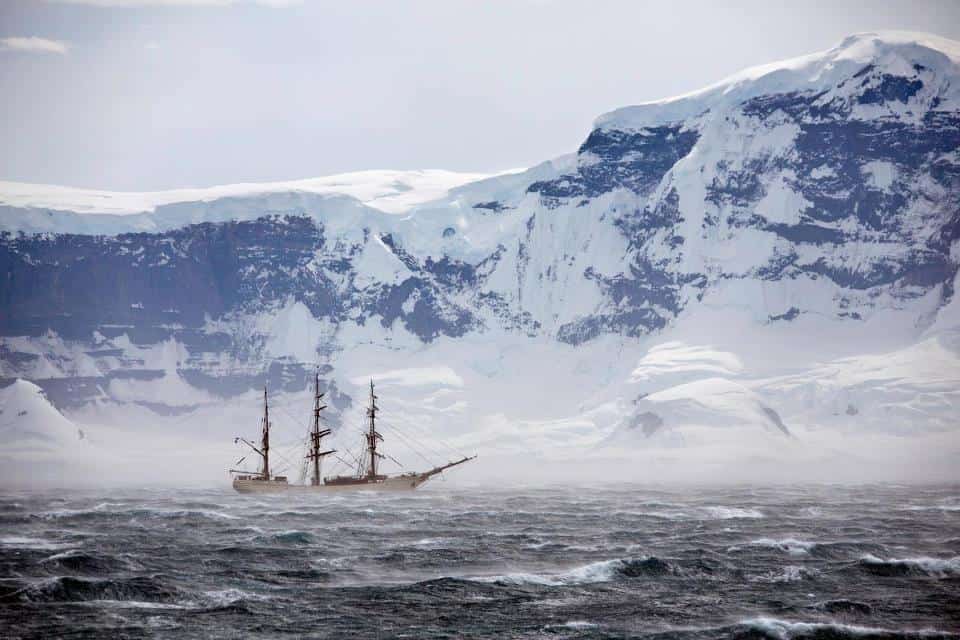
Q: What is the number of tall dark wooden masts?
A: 3